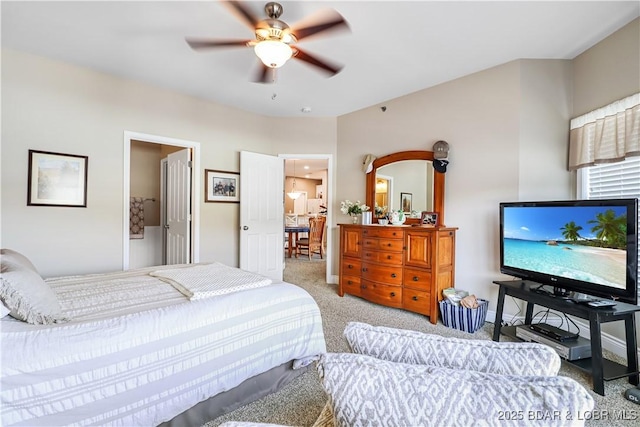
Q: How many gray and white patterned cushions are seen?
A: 2